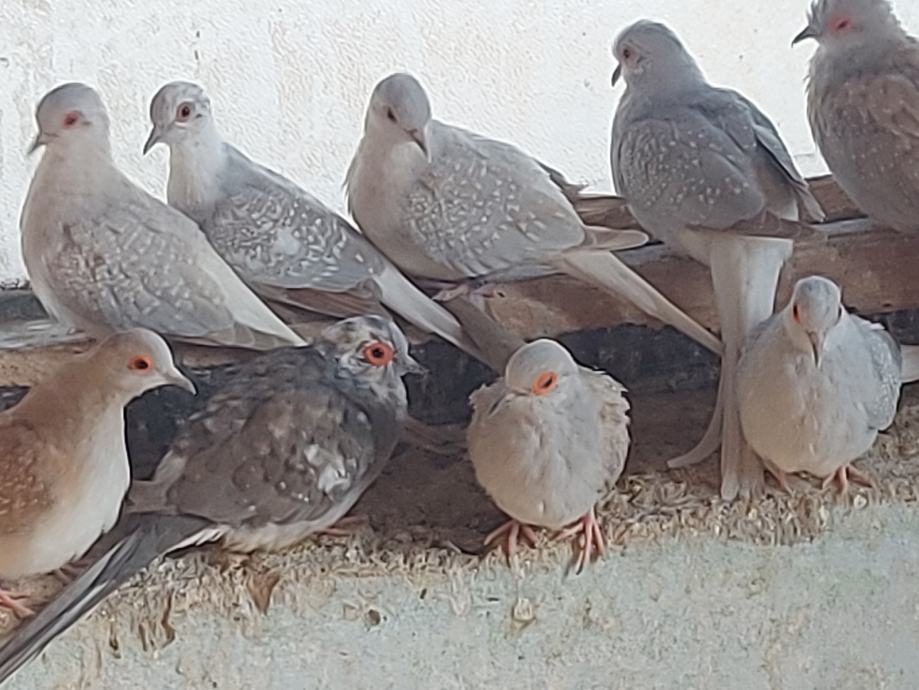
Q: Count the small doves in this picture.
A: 9